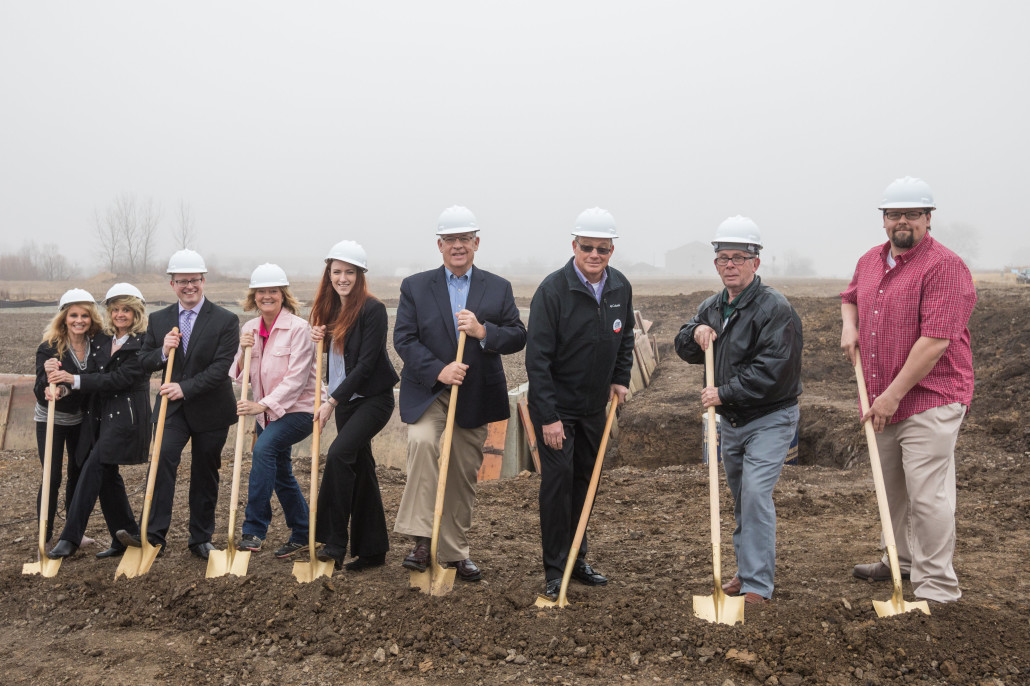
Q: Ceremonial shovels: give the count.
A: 8